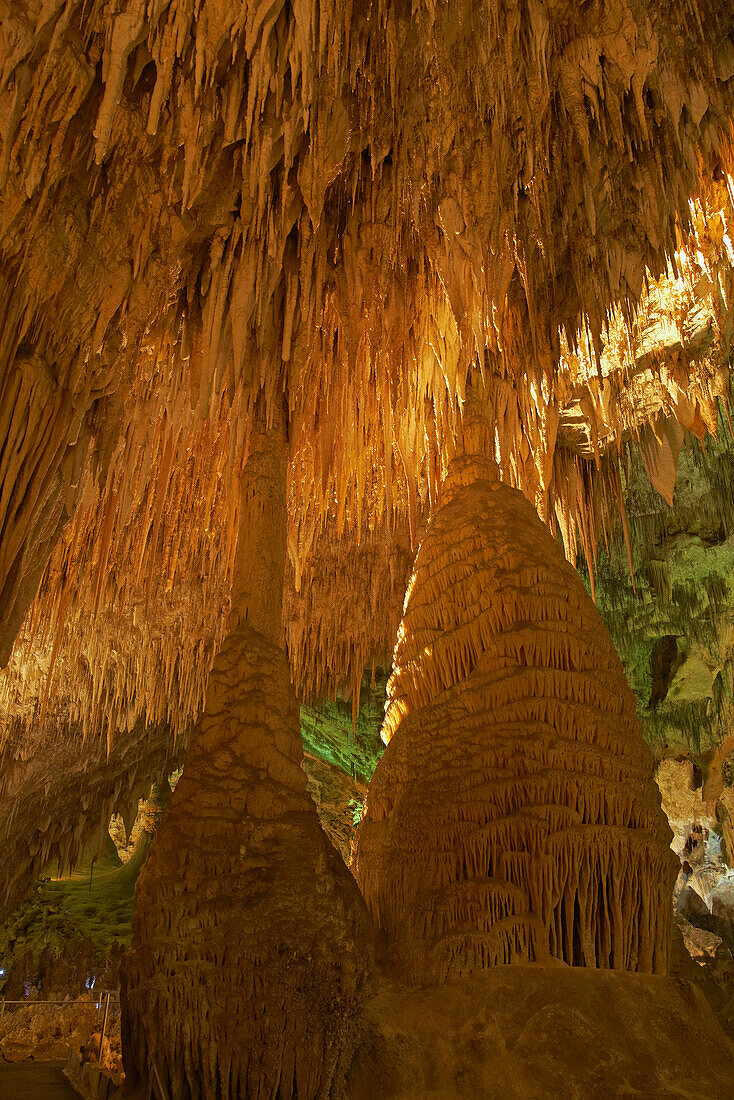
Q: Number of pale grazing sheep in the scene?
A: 0